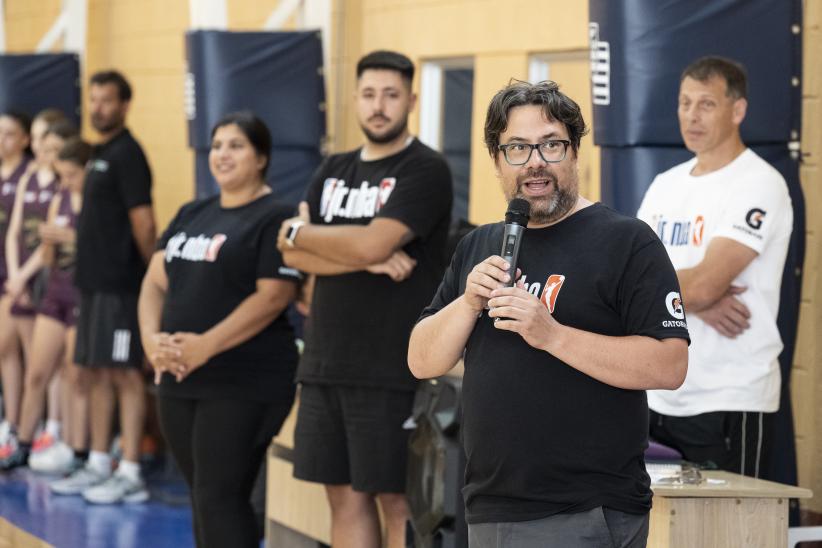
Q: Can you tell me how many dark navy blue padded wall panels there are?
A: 3